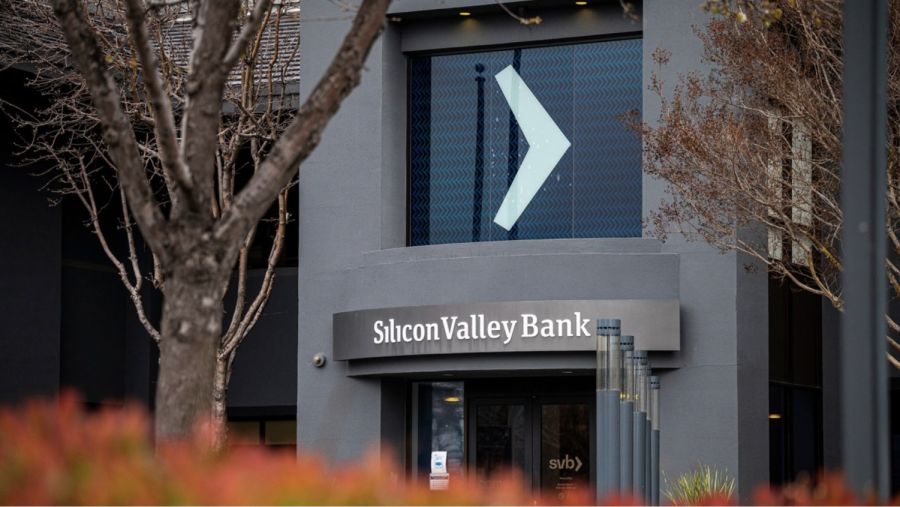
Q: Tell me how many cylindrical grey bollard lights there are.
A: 5